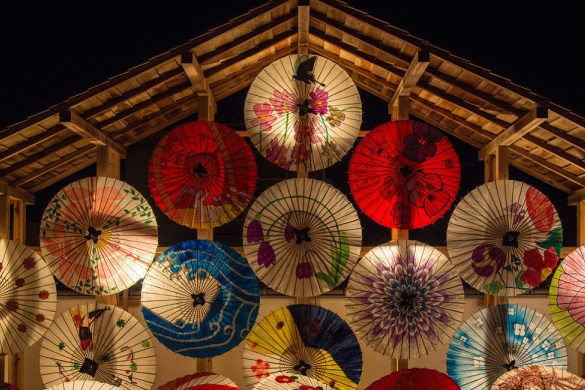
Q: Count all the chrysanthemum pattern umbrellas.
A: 1